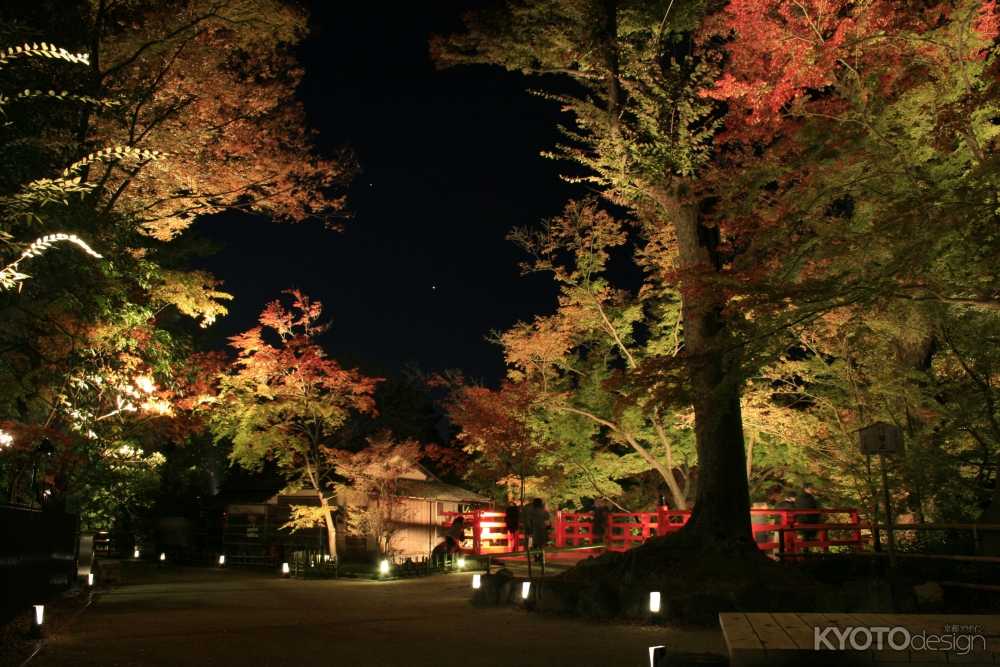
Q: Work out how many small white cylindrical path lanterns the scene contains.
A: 12